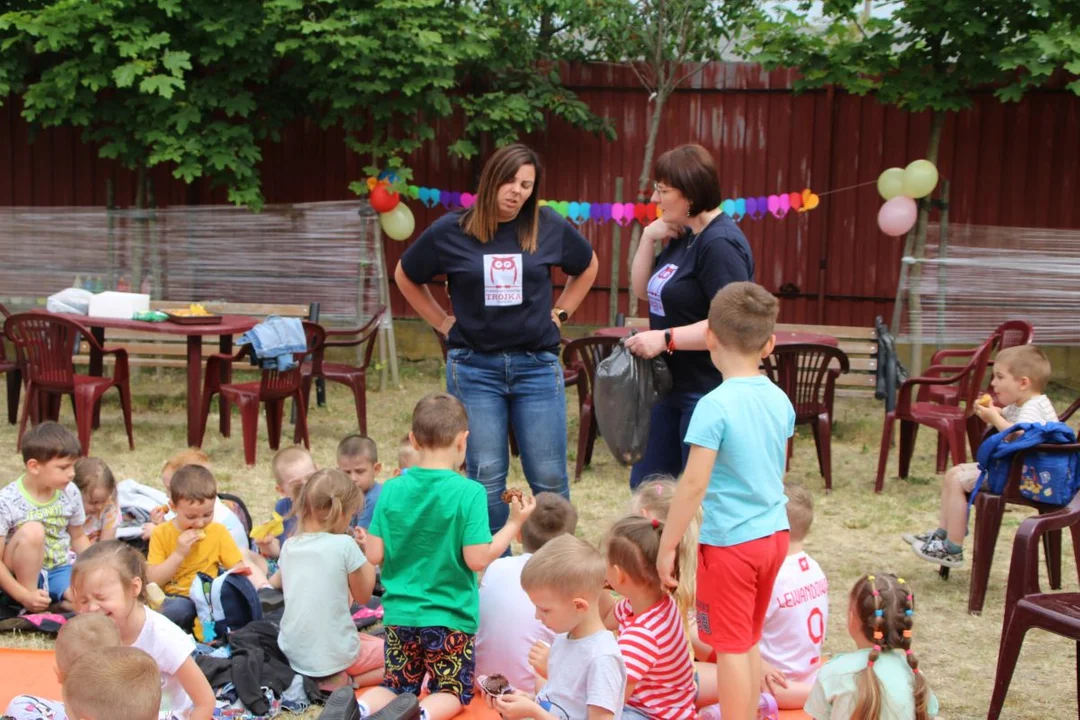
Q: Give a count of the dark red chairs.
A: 11